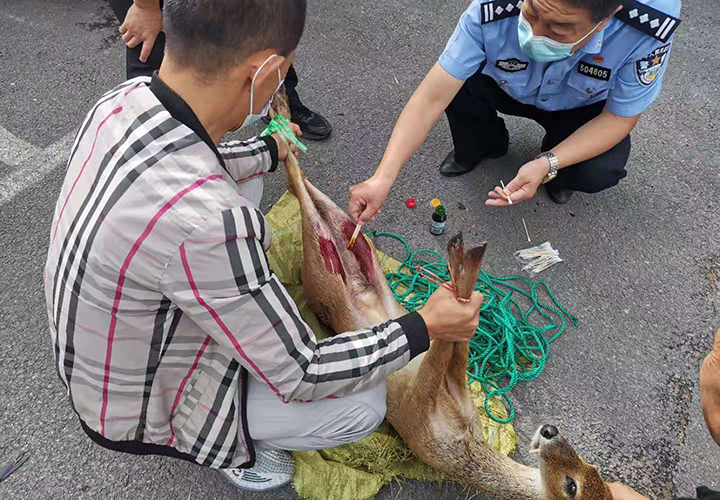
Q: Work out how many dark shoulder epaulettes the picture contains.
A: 2